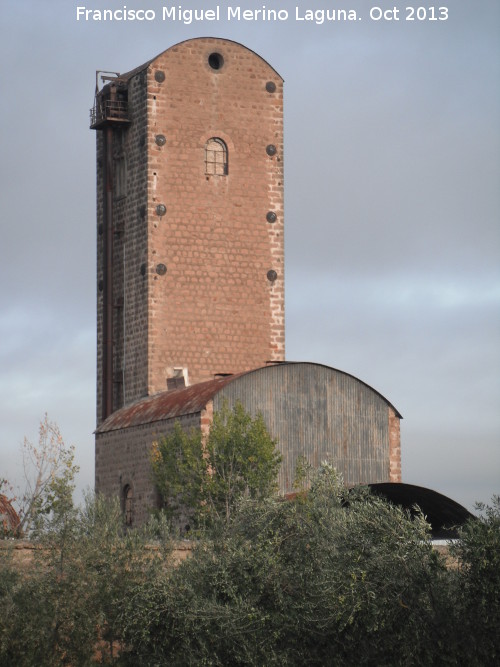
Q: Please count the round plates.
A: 8